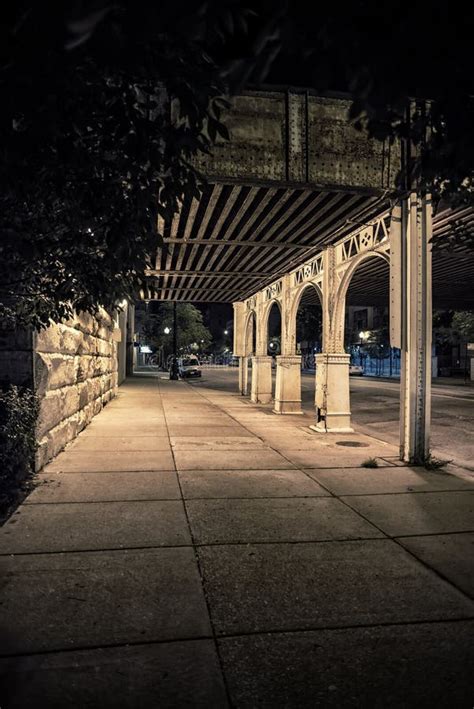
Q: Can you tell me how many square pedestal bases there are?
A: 3